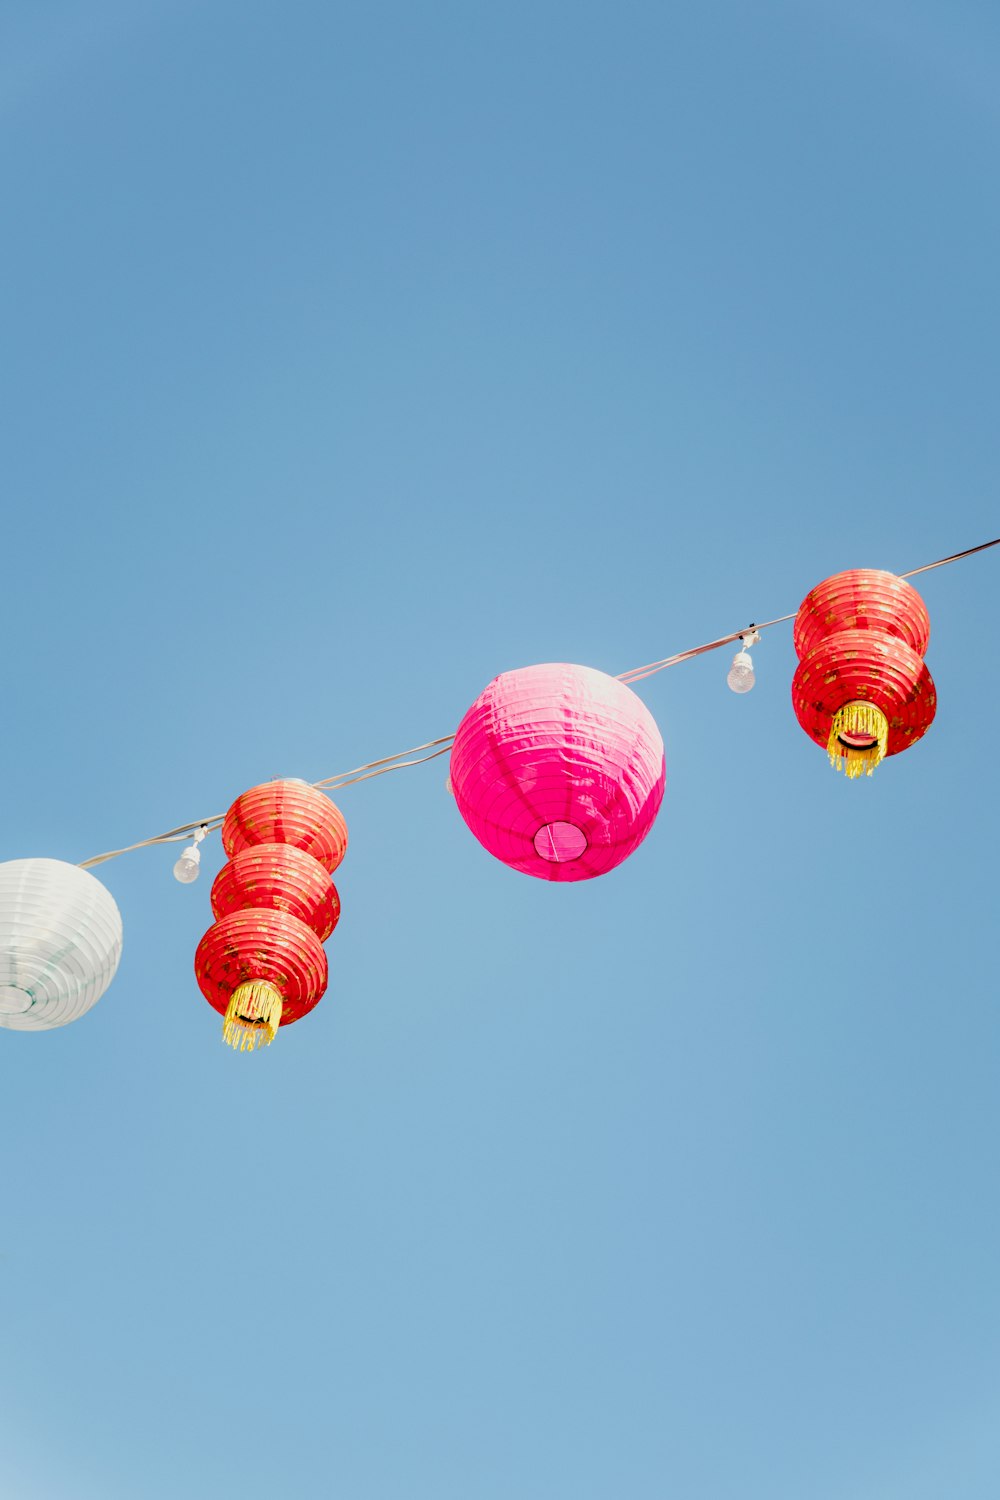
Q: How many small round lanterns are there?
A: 5